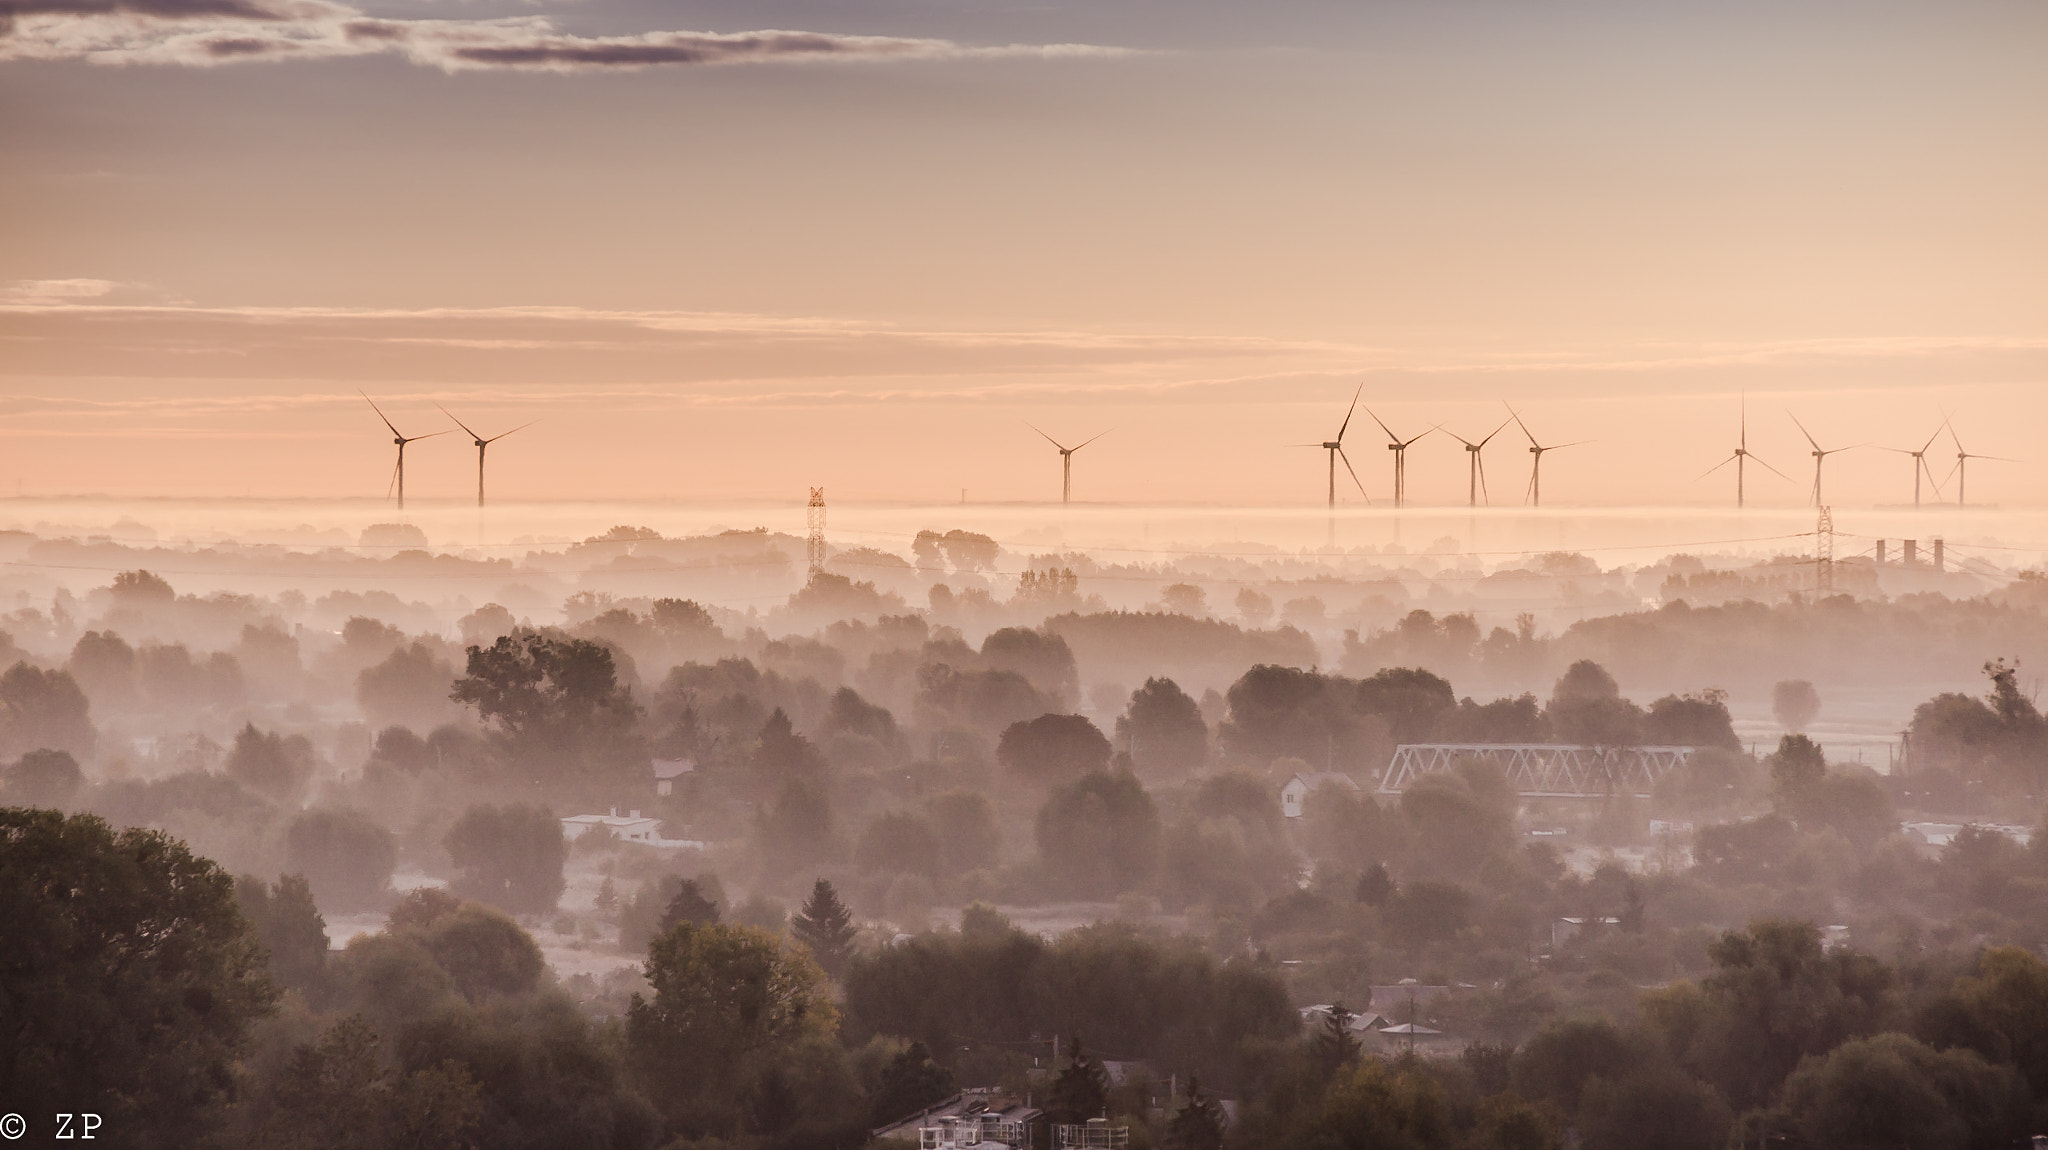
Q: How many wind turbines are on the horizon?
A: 11